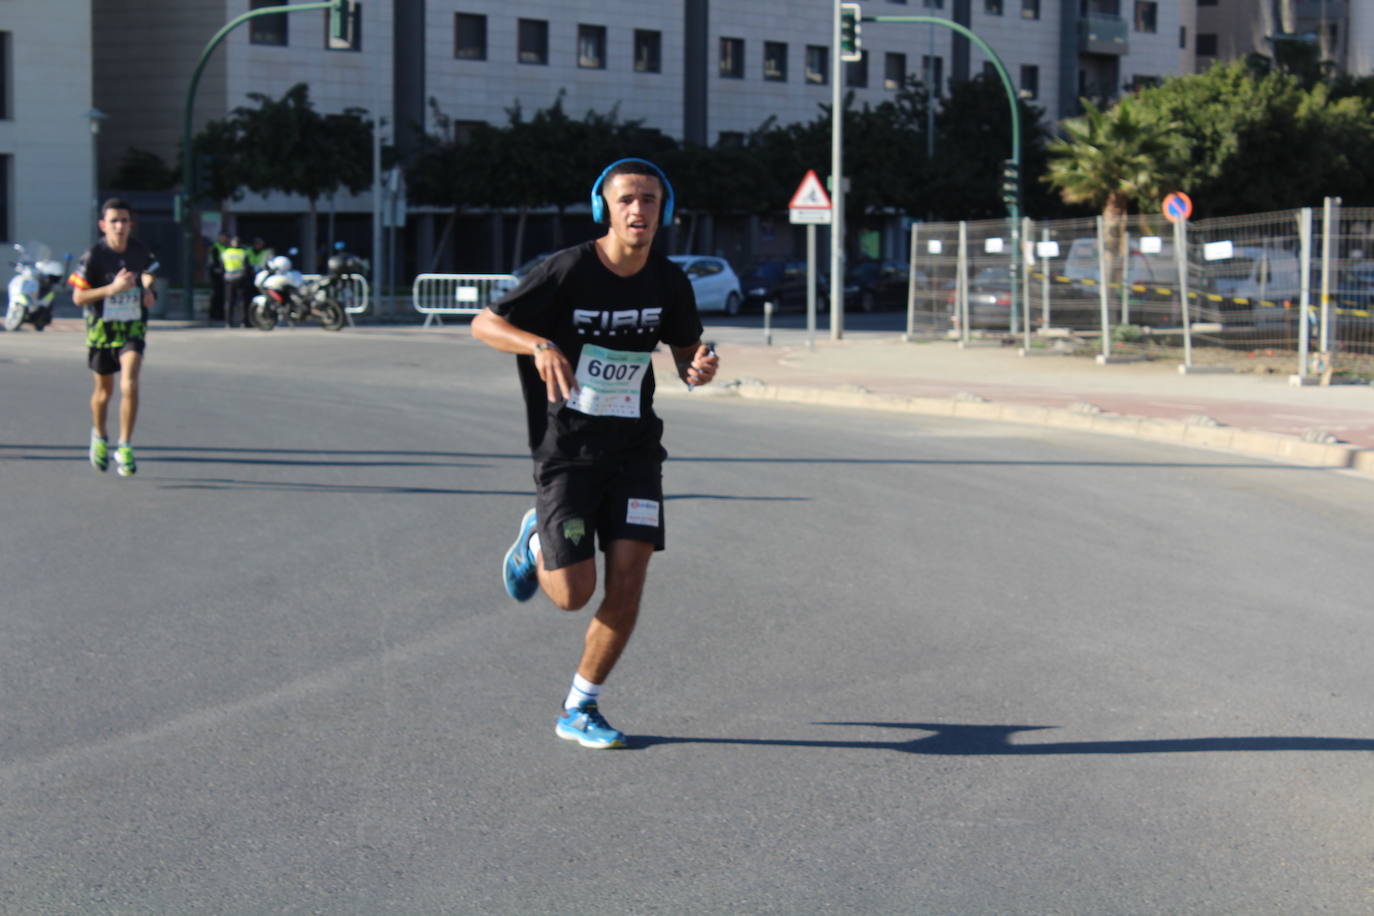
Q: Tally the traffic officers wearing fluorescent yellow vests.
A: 3